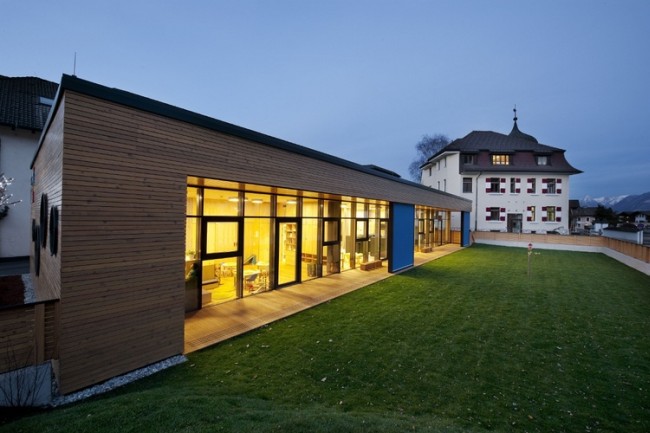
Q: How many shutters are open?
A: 11